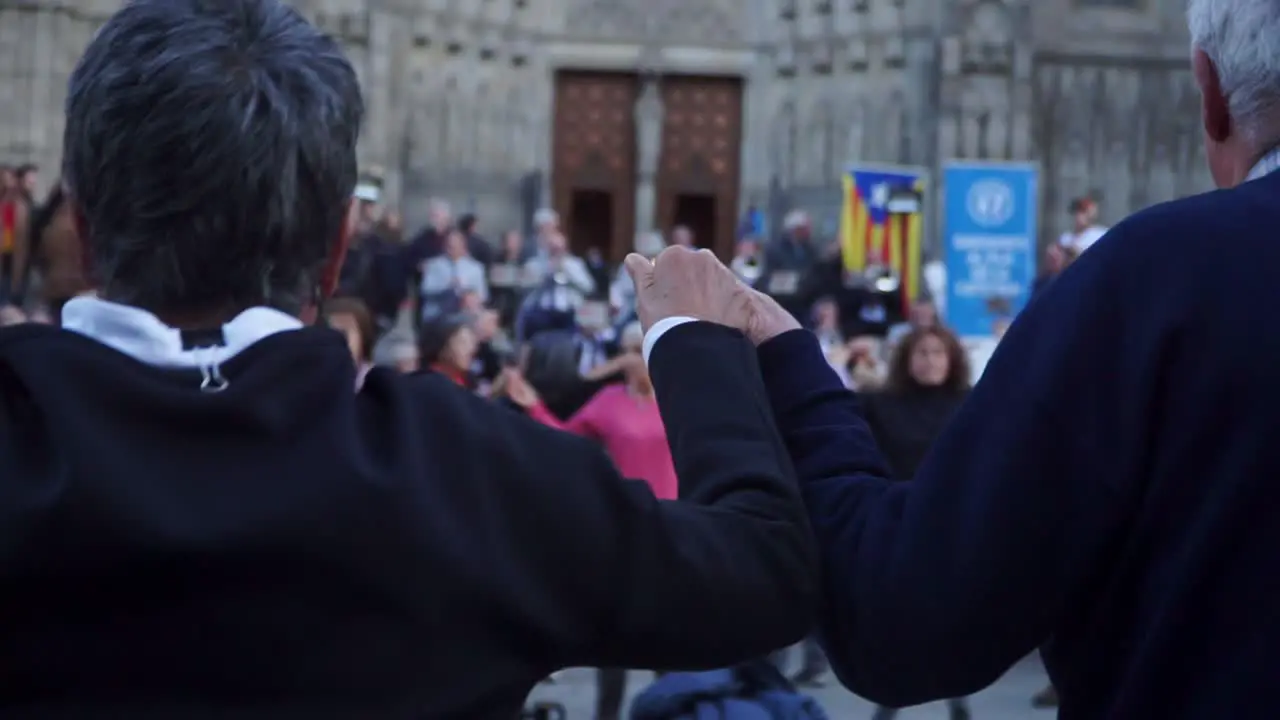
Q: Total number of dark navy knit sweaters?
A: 1